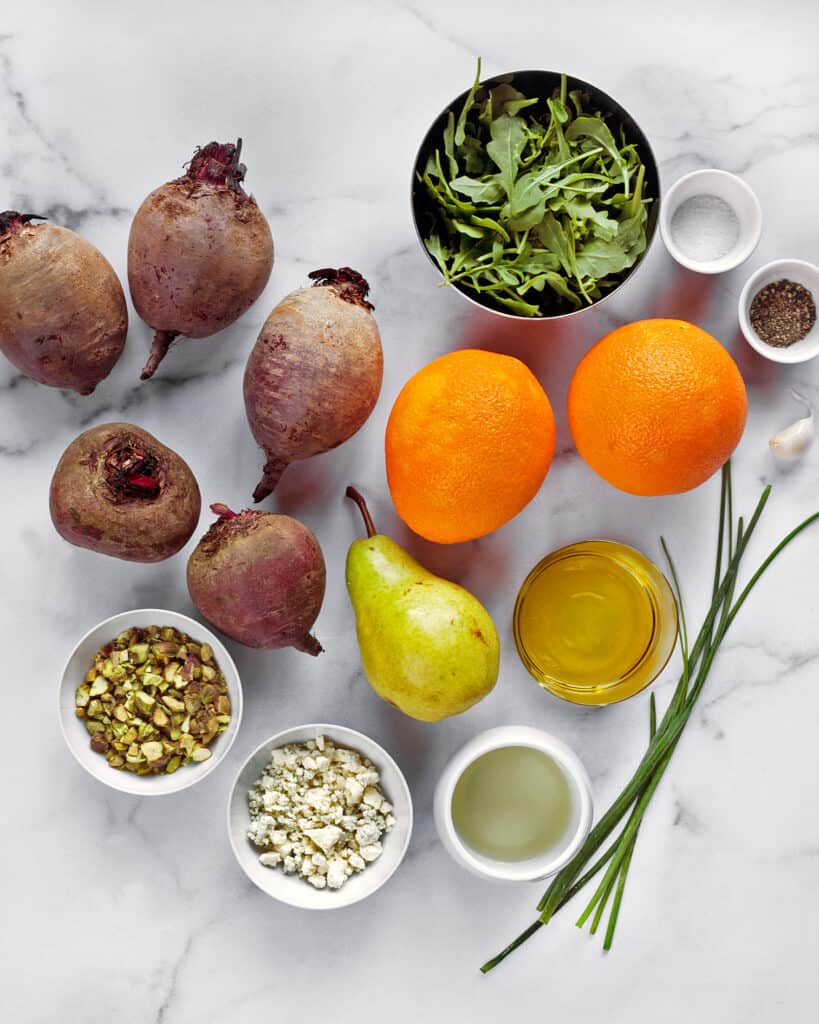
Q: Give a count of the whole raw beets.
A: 5